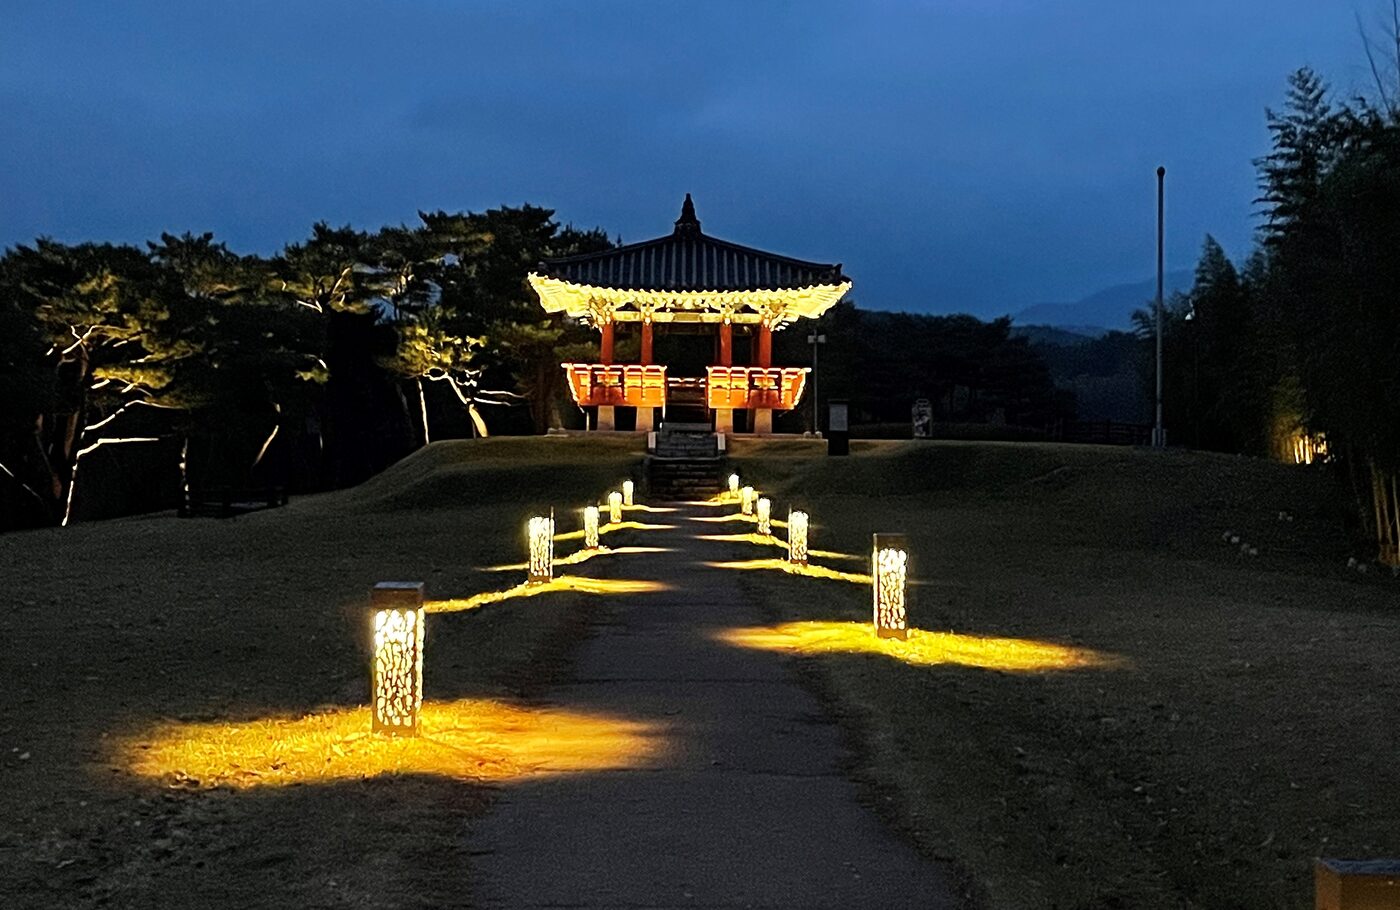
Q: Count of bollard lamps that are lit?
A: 10